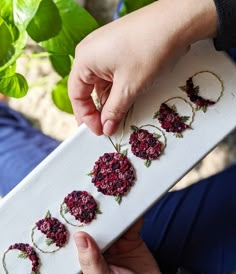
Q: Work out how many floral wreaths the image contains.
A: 7